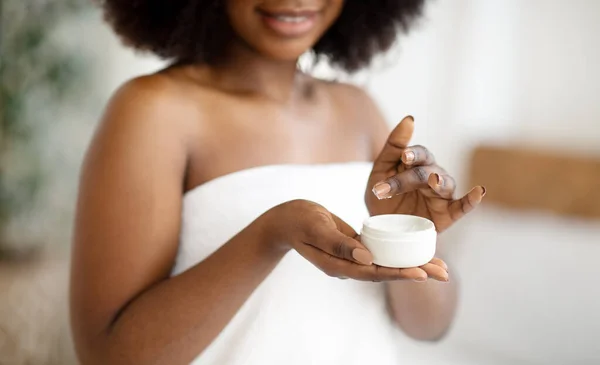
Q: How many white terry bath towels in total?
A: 1